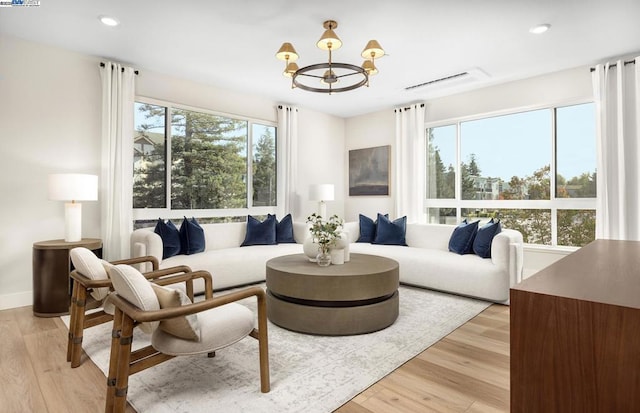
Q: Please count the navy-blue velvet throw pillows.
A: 8